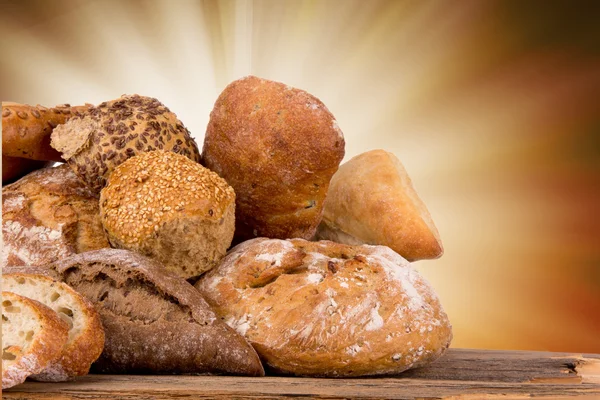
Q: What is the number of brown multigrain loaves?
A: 1